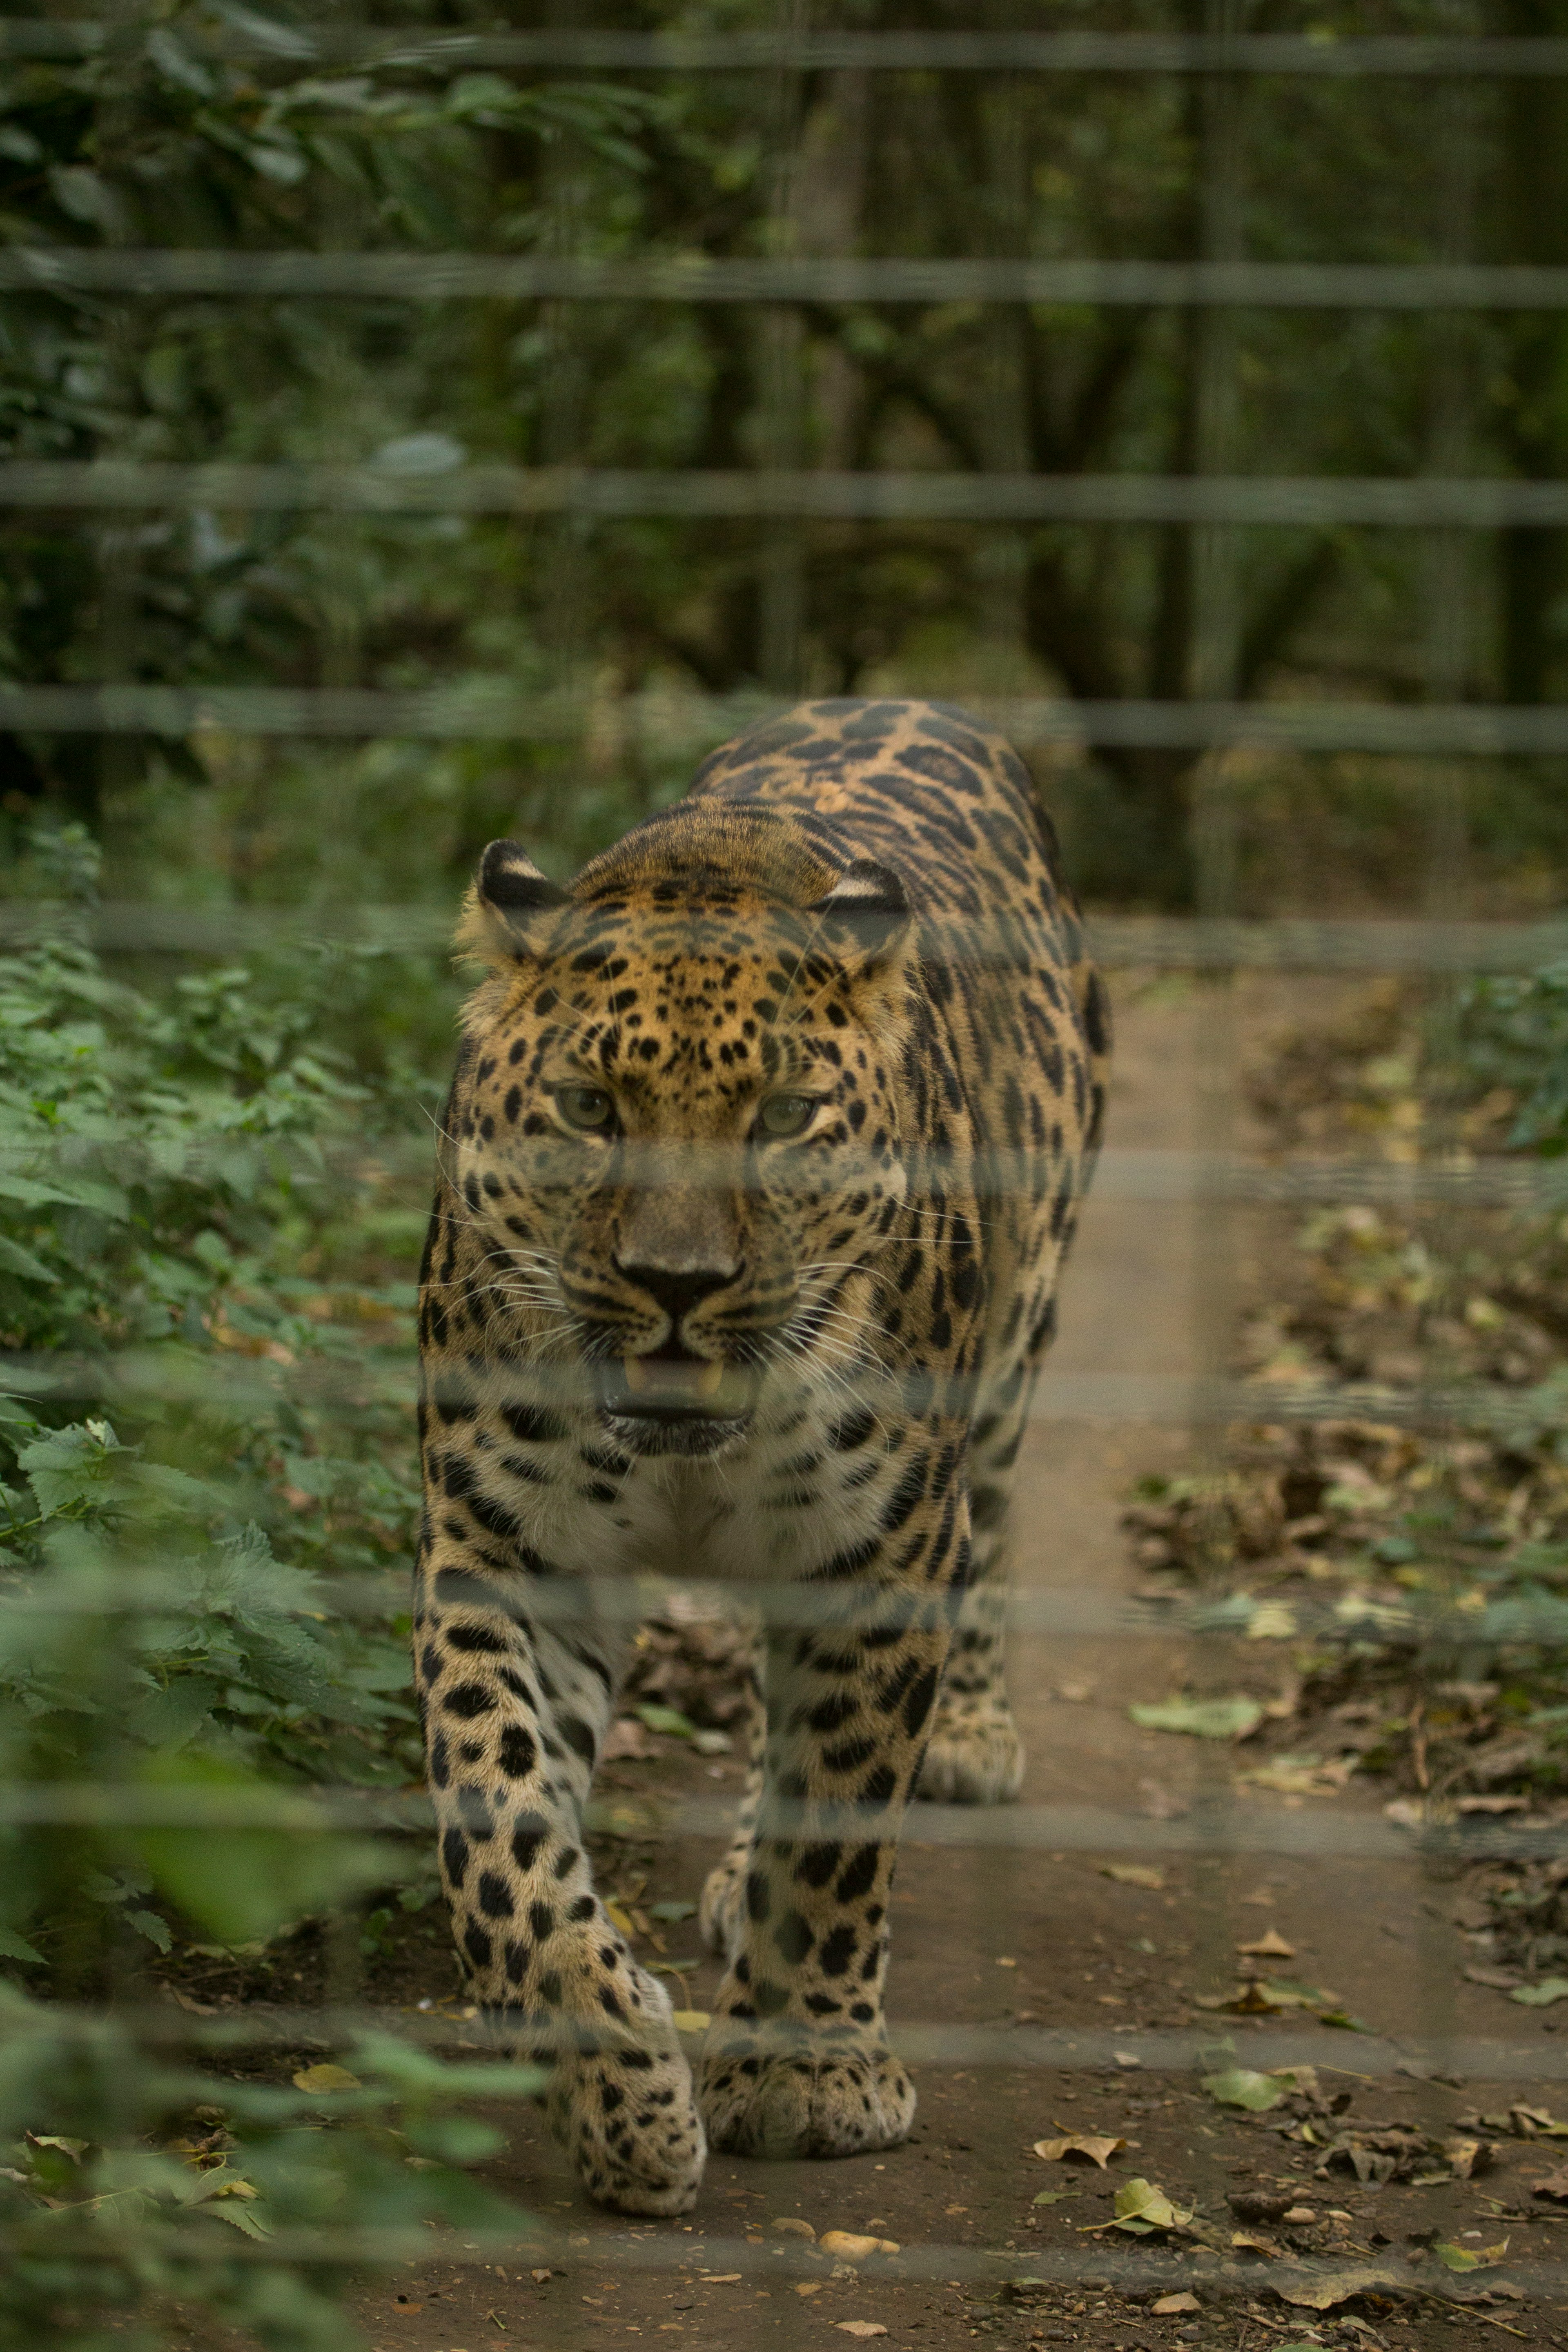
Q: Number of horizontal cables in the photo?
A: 11